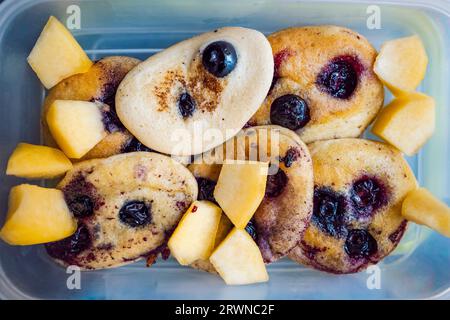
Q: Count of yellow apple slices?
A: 10